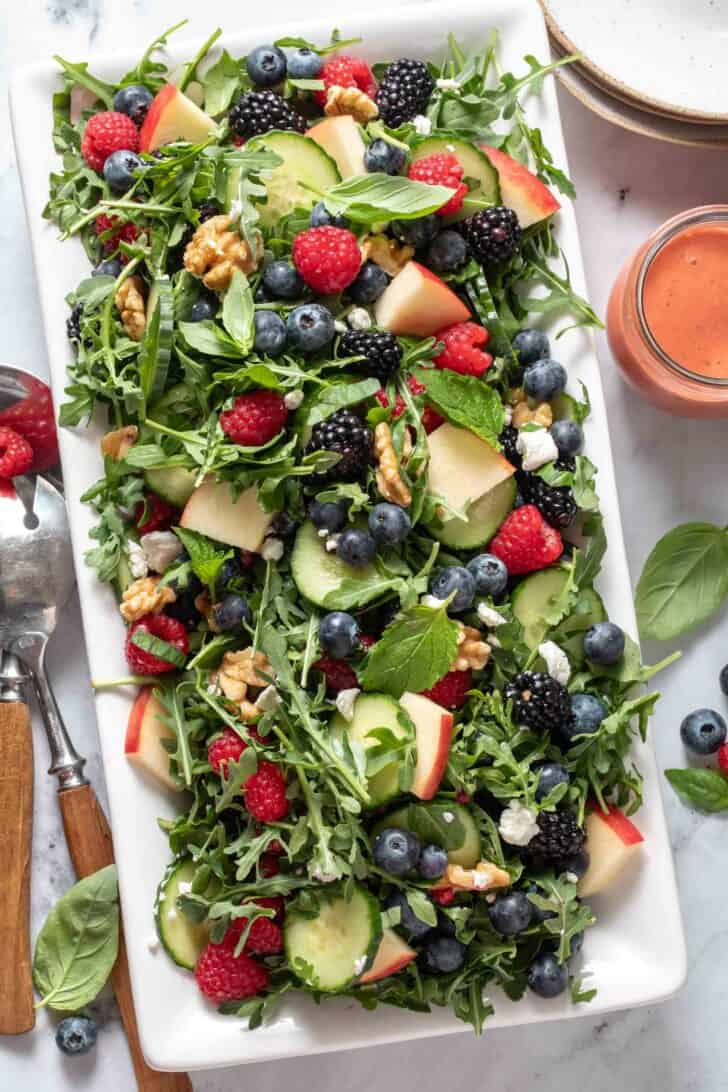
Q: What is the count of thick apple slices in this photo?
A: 10